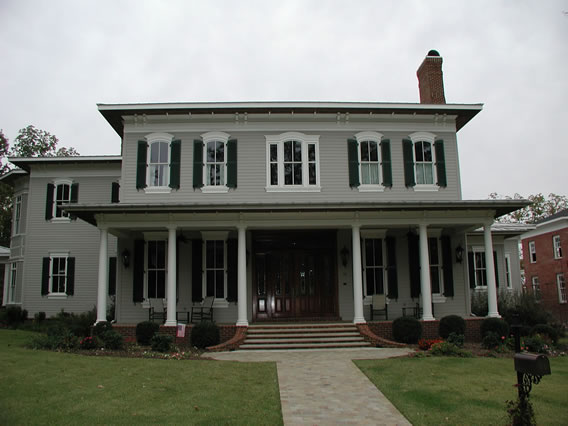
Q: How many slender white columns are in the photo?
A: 6